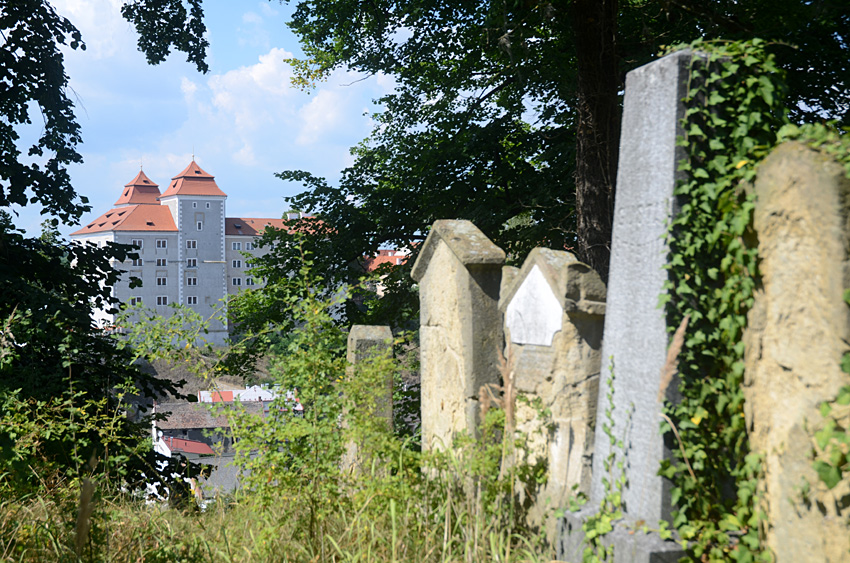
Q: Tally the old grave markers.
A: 5